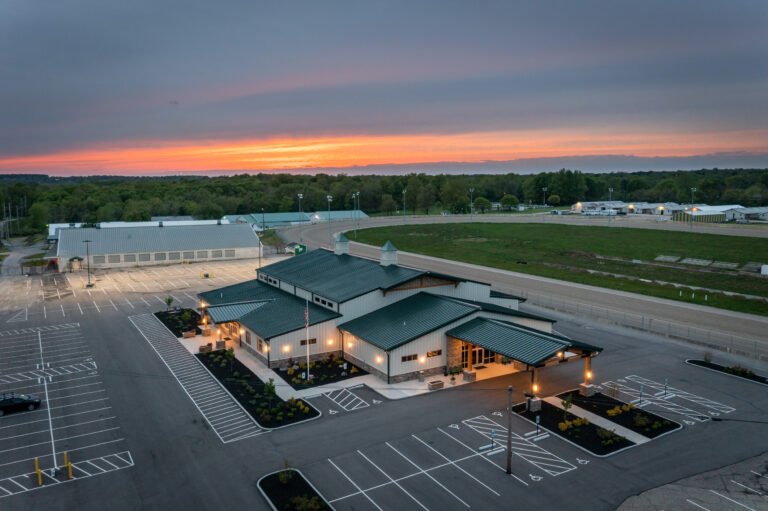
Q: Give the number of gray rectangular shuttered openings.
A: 10